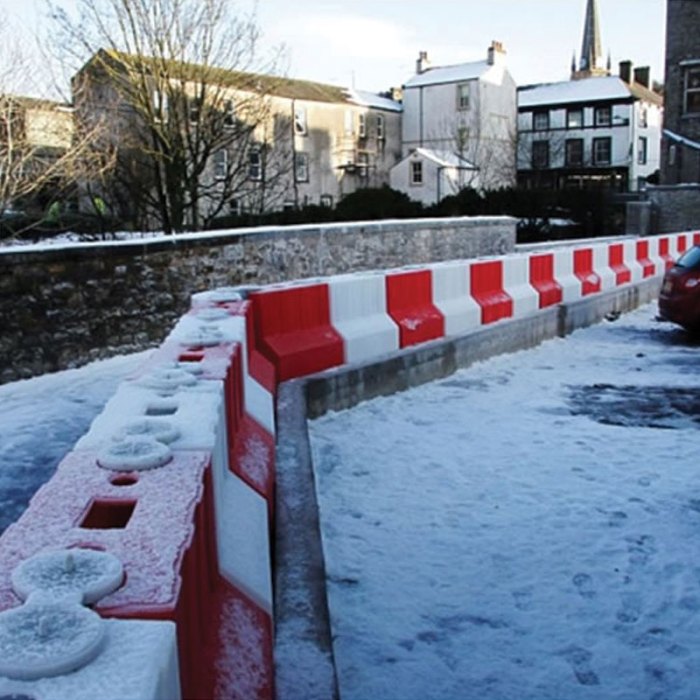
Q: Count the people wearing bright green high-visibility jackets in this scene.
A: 2